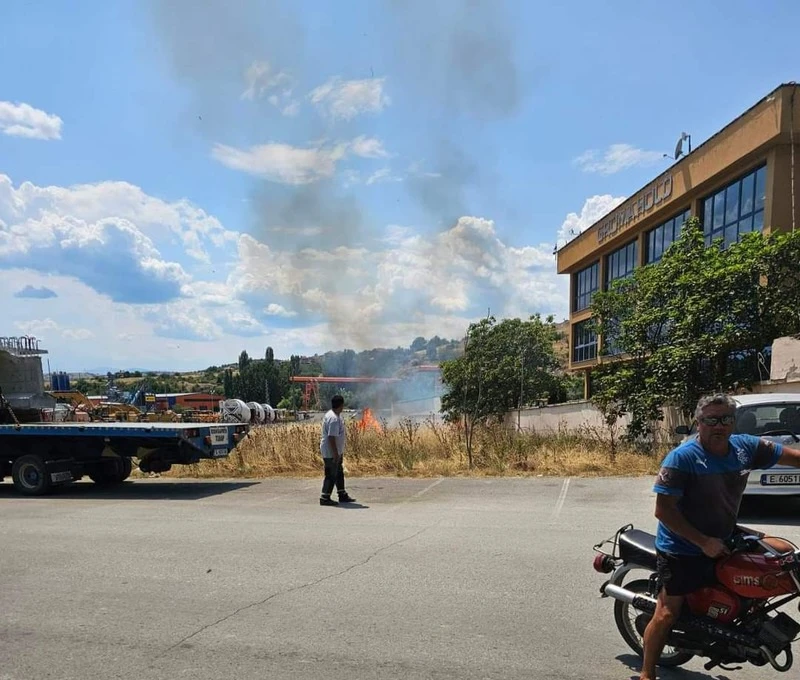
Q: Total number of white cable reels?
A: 3